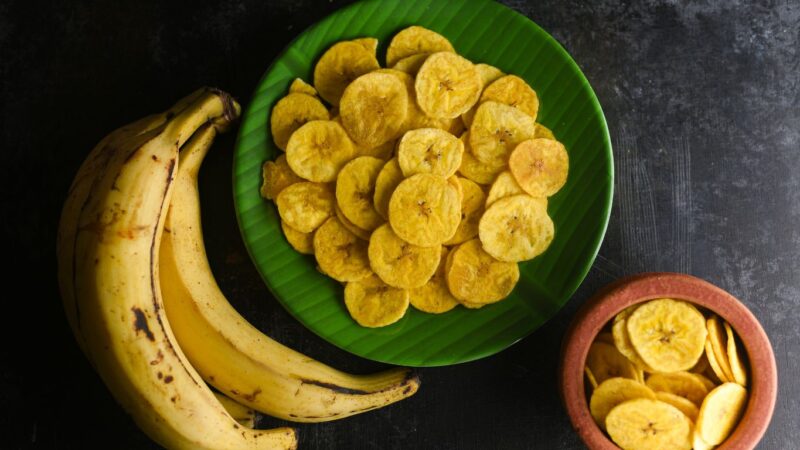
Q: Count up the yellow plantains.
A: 3